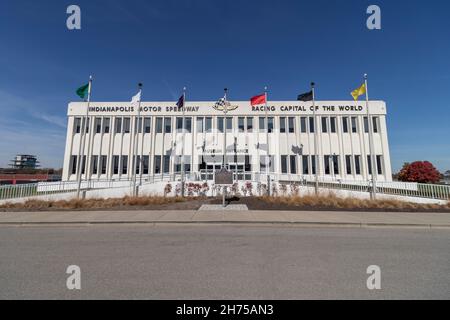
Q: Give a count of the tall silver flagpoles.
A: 7